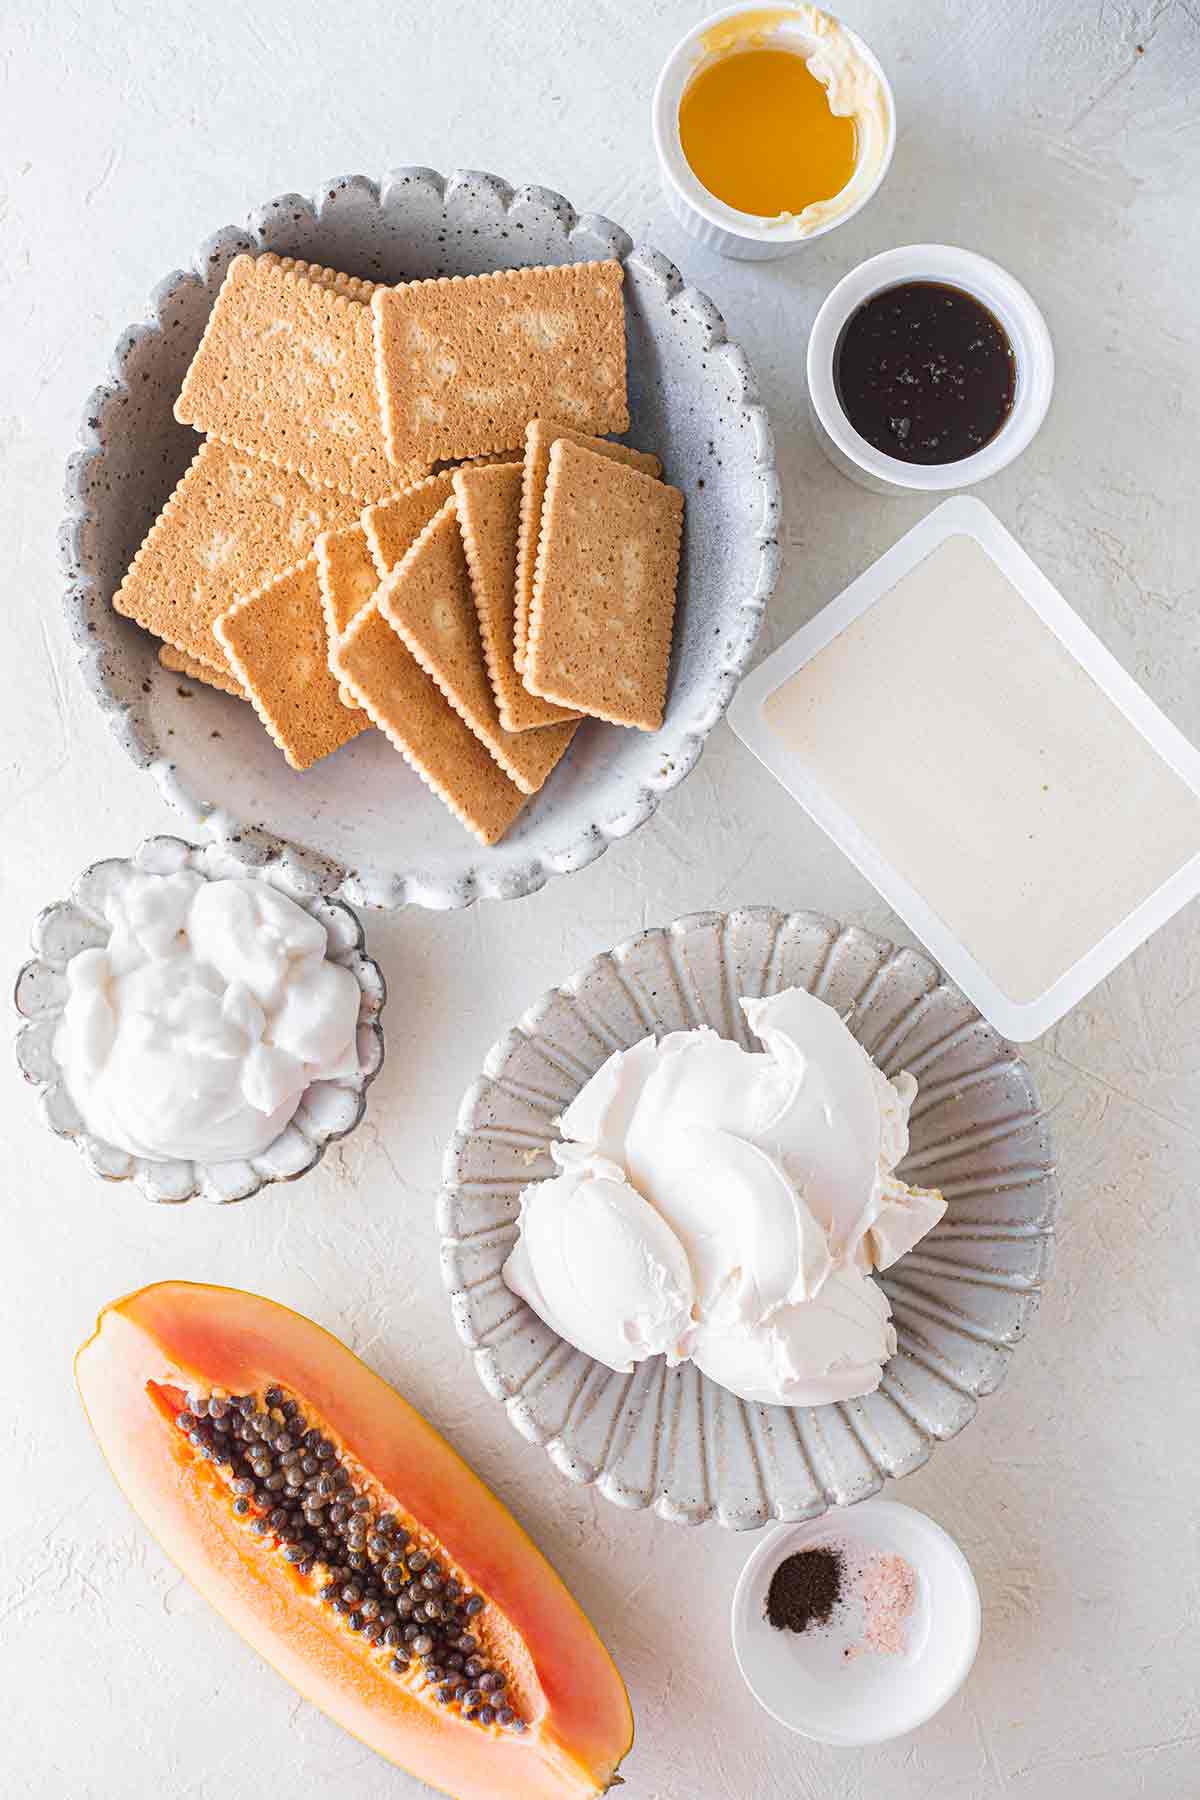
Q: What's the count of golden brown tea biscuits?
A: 13